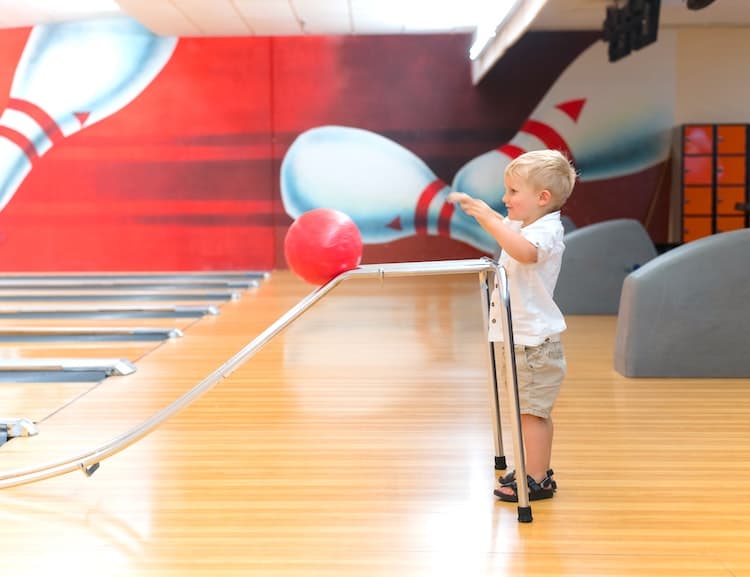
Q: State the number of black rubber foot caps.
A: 2